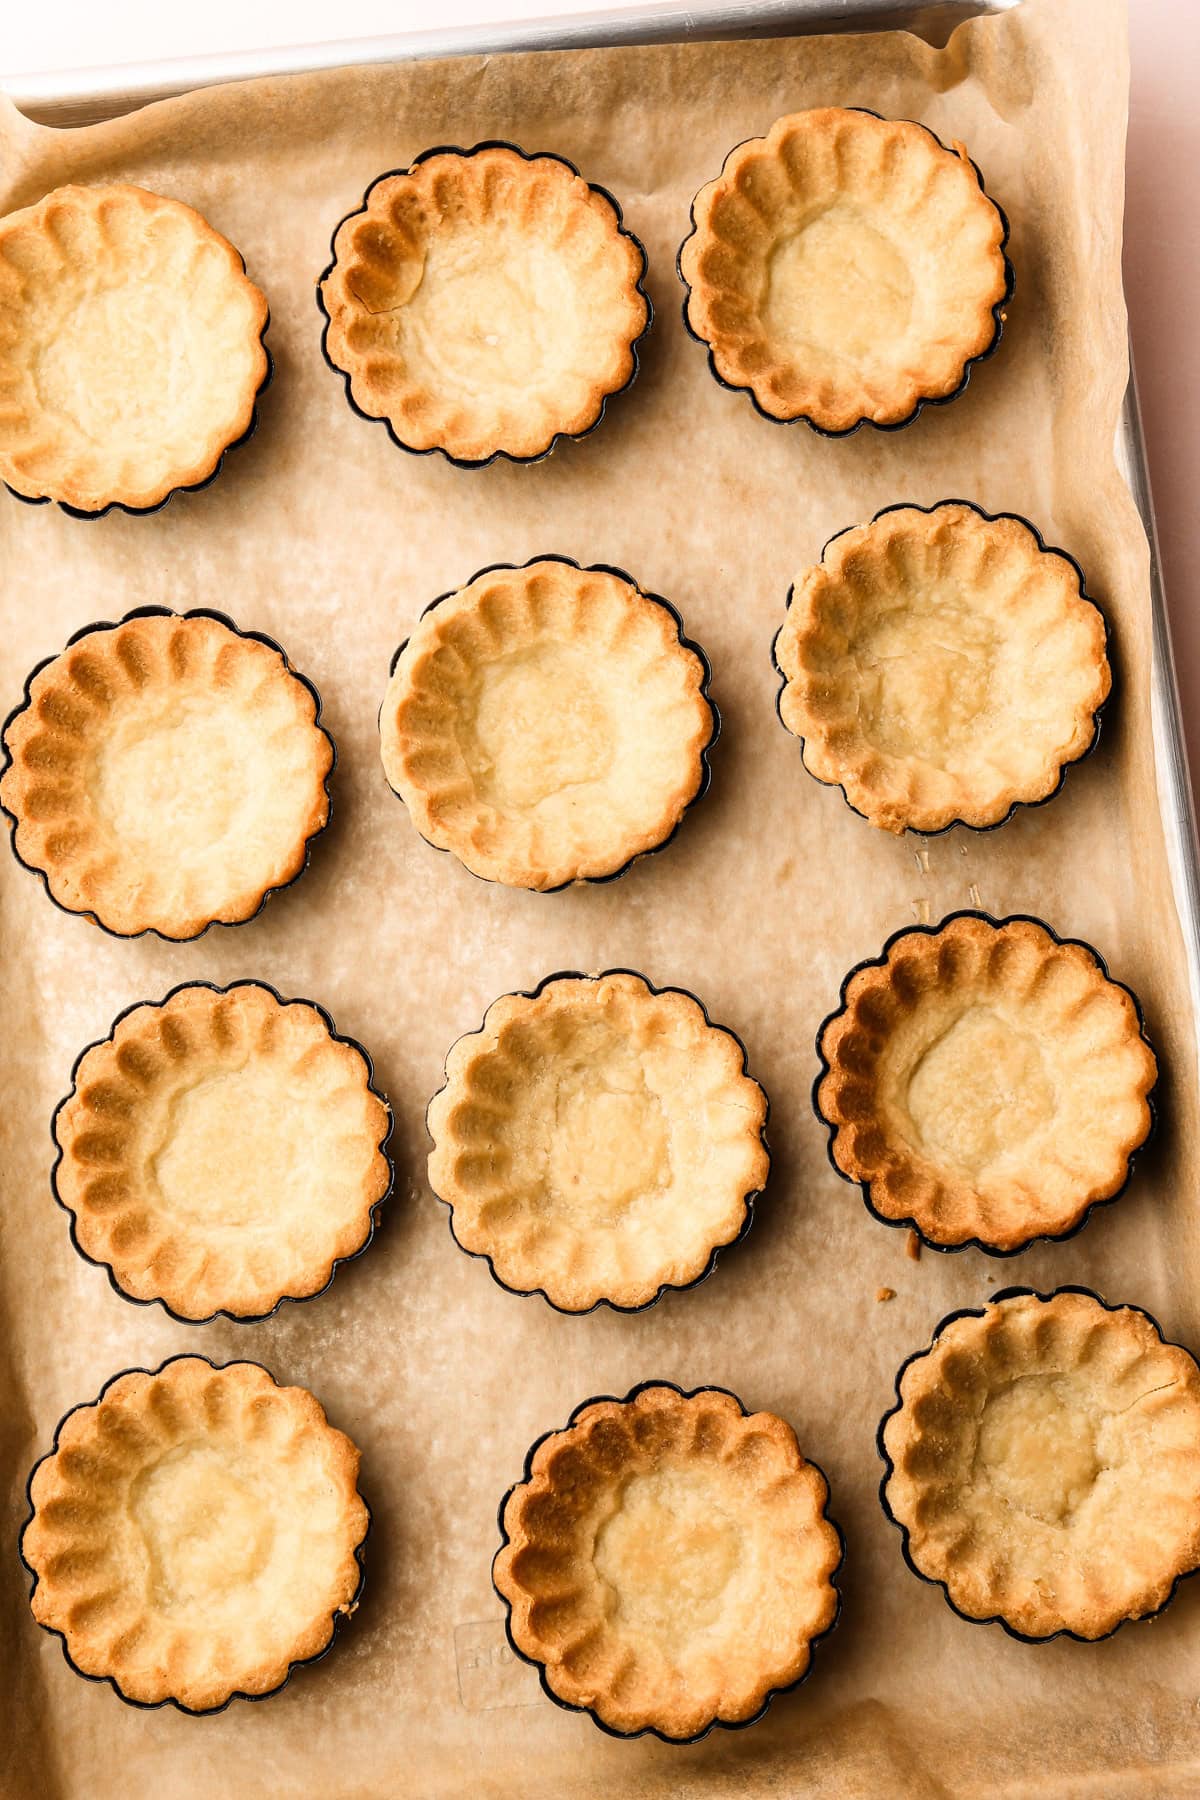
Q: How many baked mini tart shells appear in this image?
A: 12